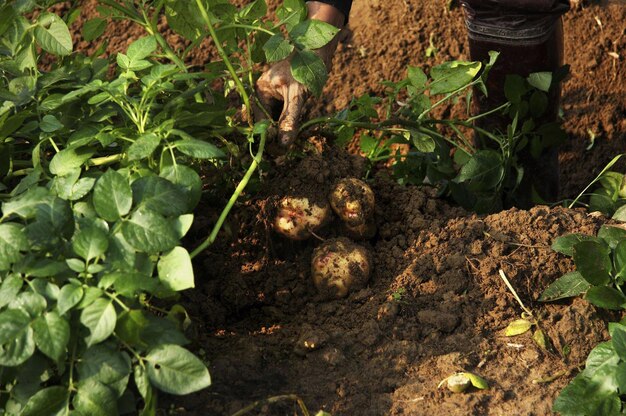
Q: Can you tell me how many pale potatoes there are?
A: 3